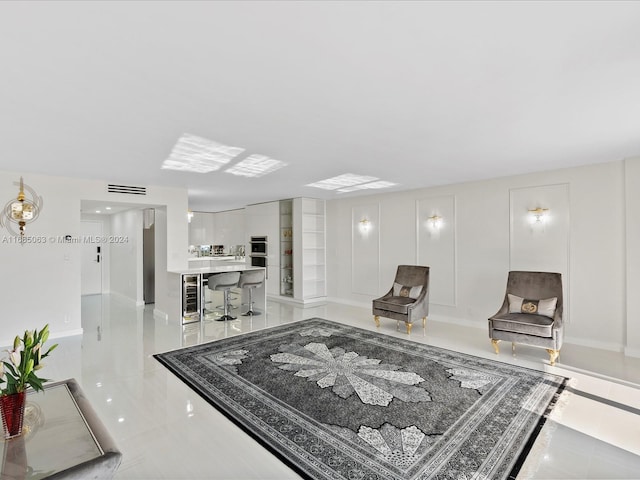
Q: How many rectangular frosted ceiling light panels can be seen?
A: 4